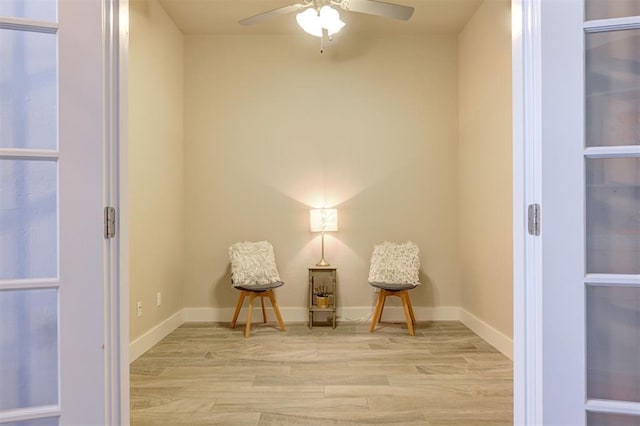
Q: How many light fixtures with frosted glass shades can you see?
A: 1